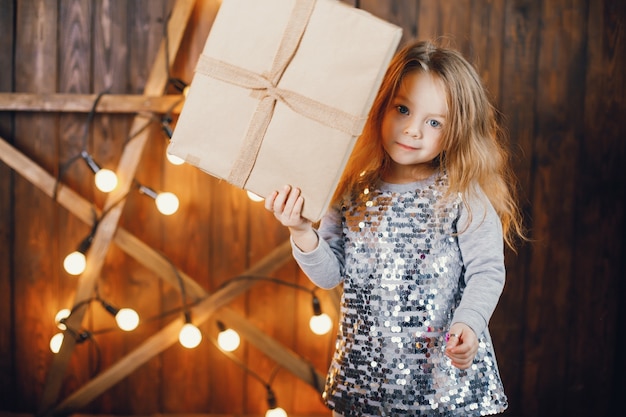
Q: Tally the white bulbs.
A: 12